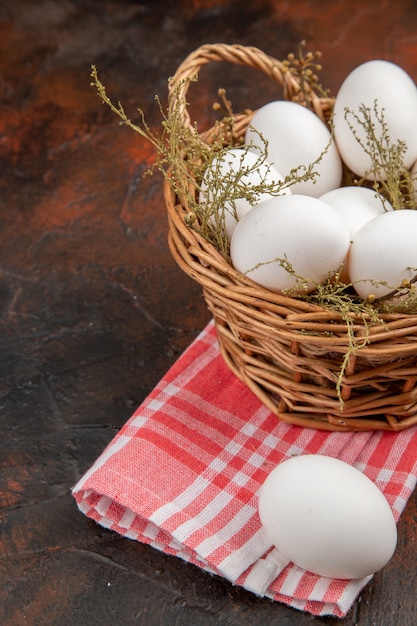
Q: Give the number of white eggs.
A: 7